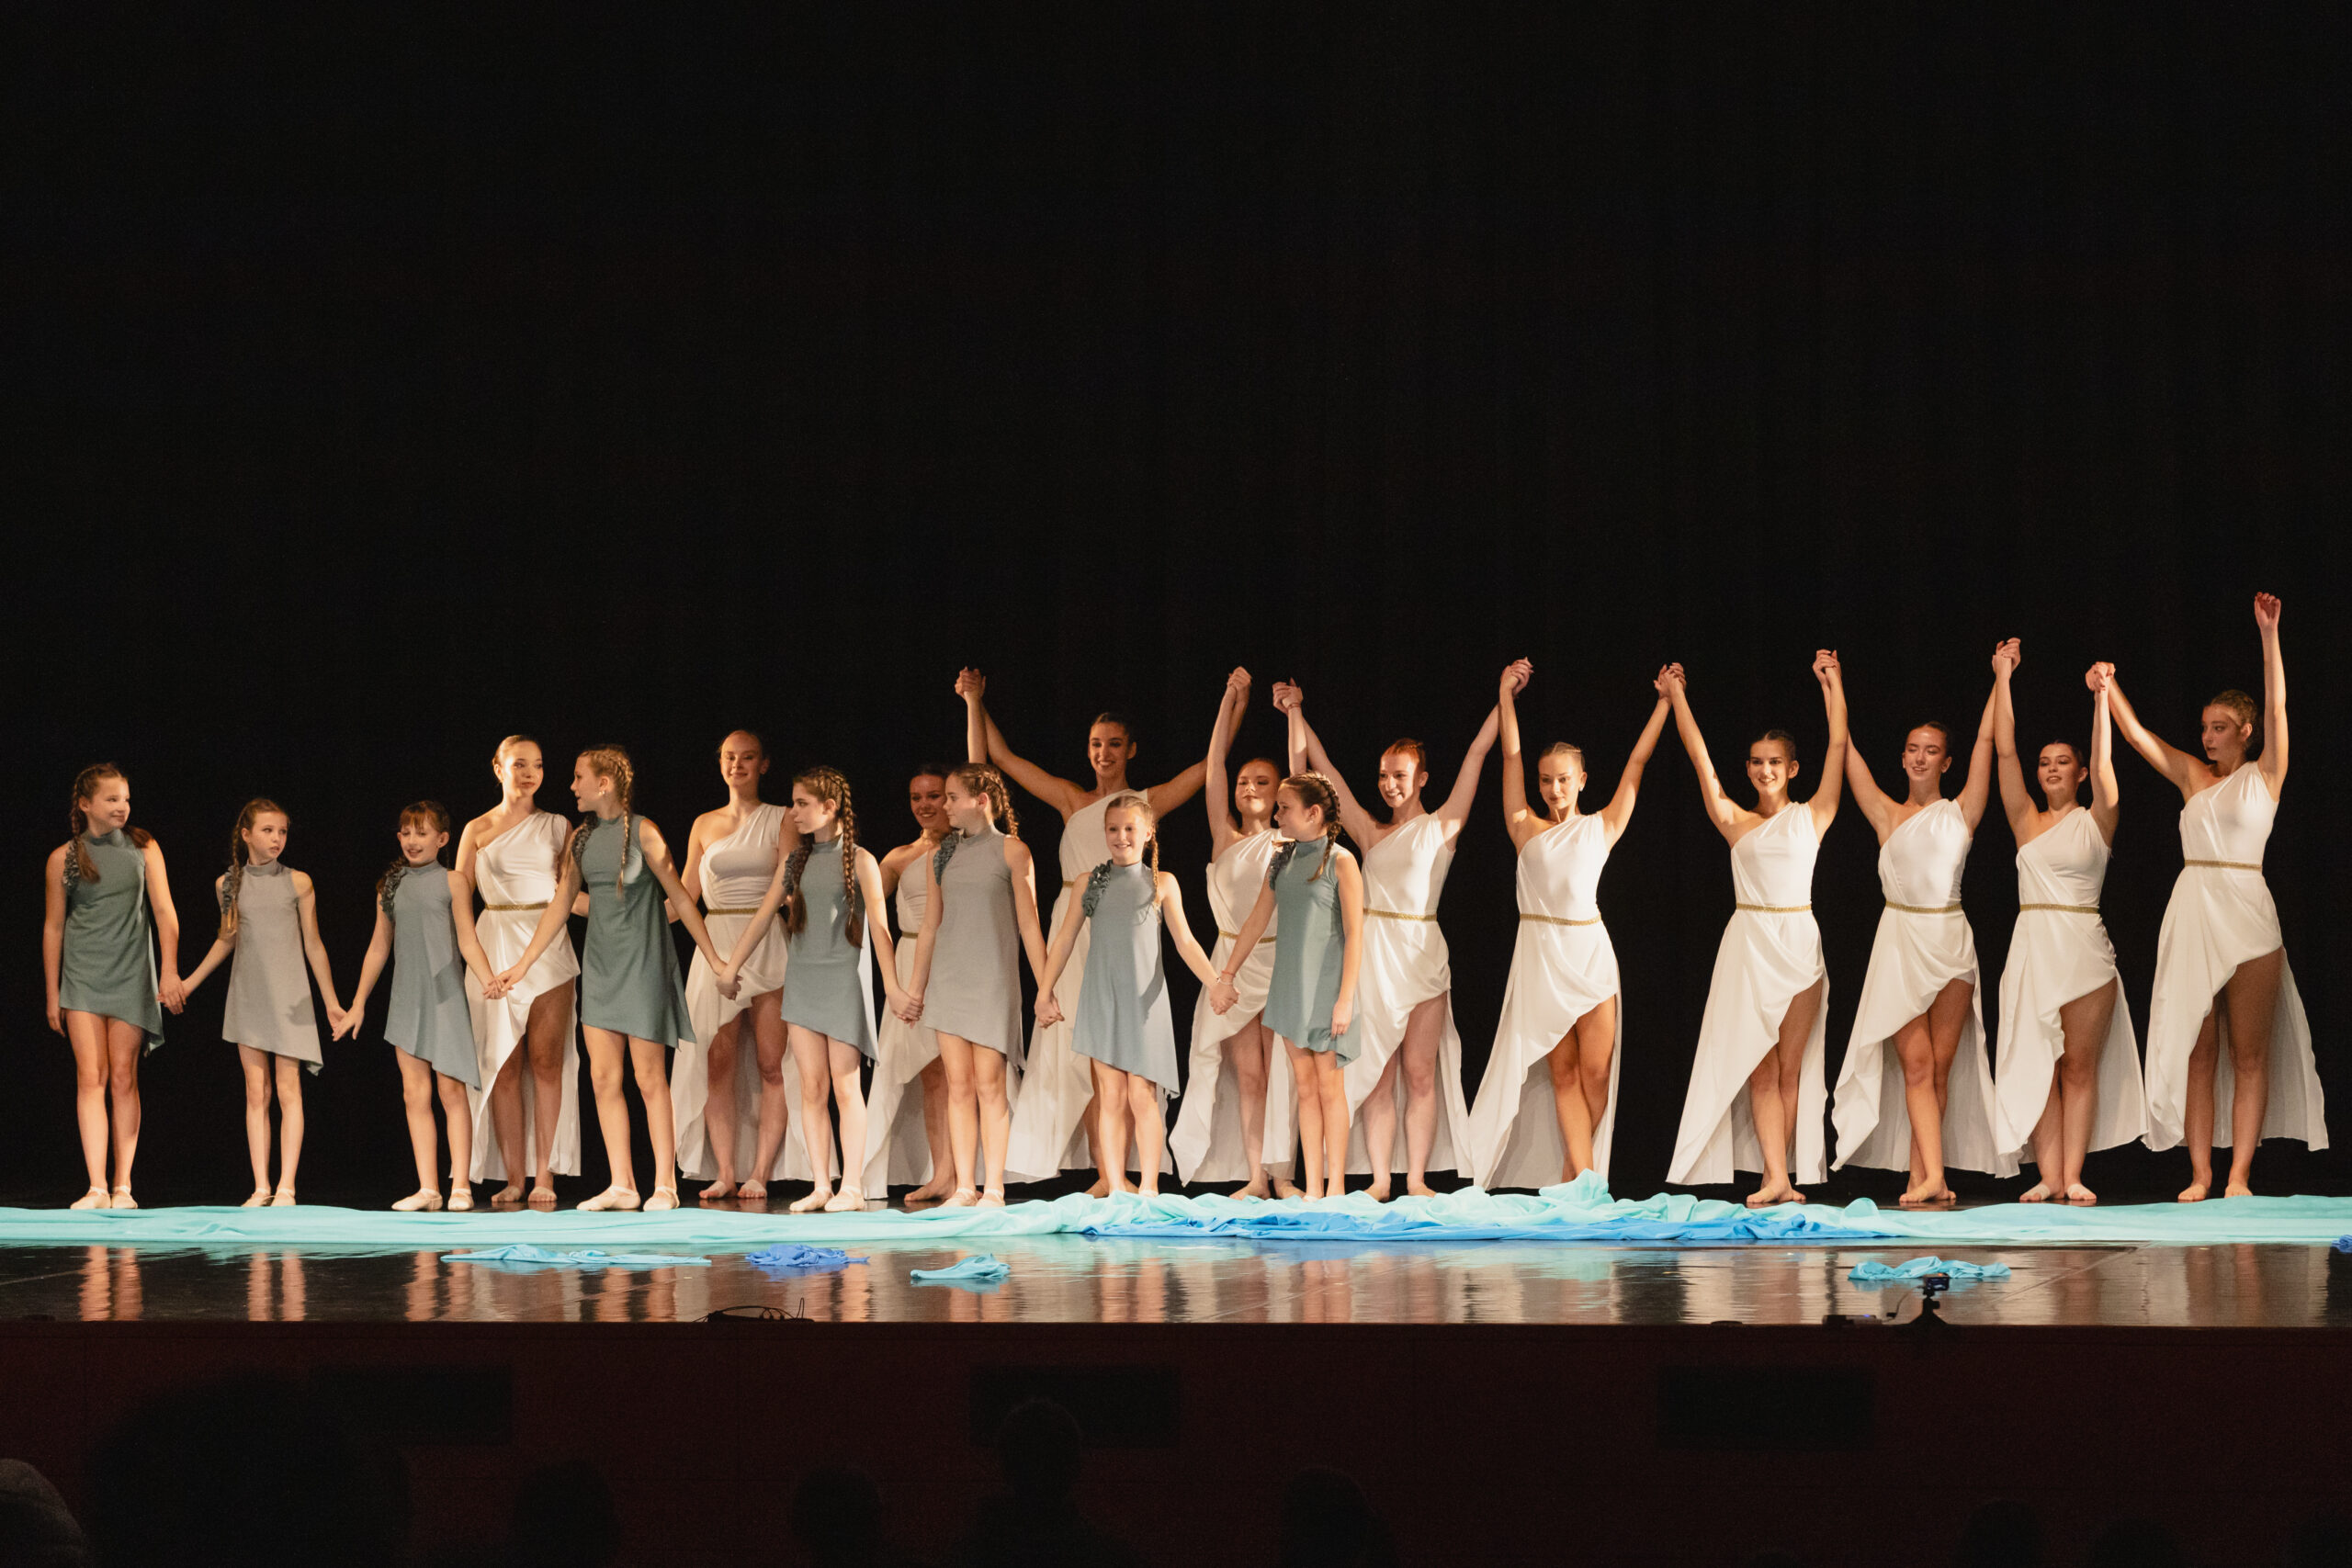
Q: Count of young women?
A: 11